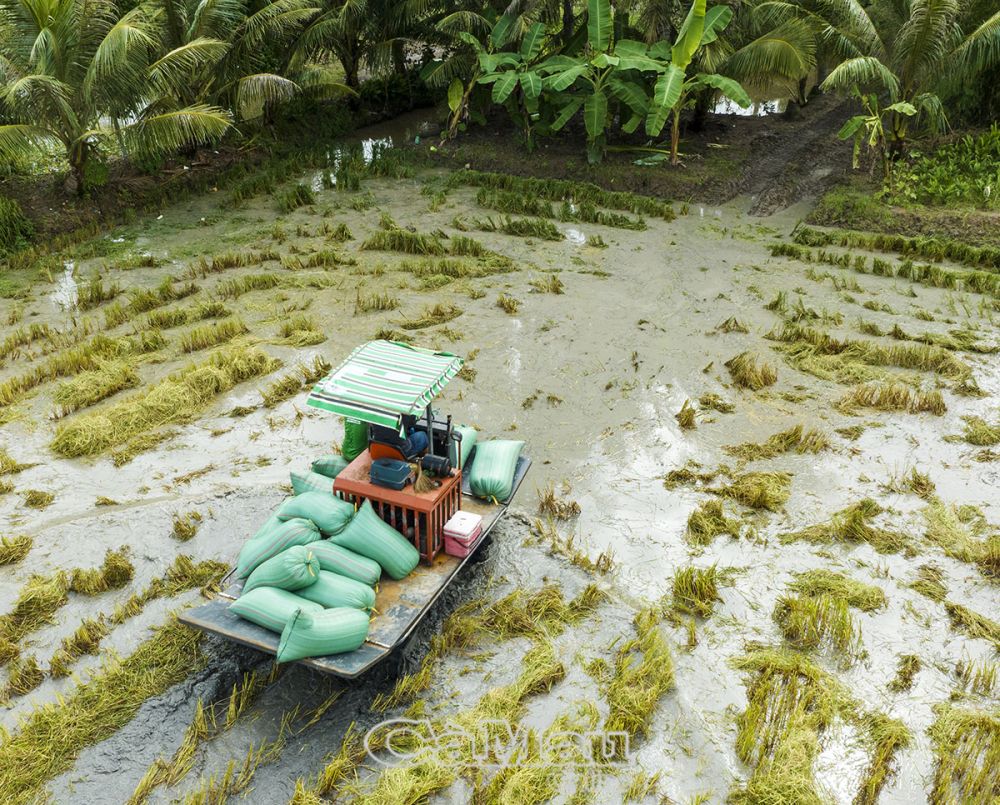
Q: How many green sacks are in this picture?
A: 14